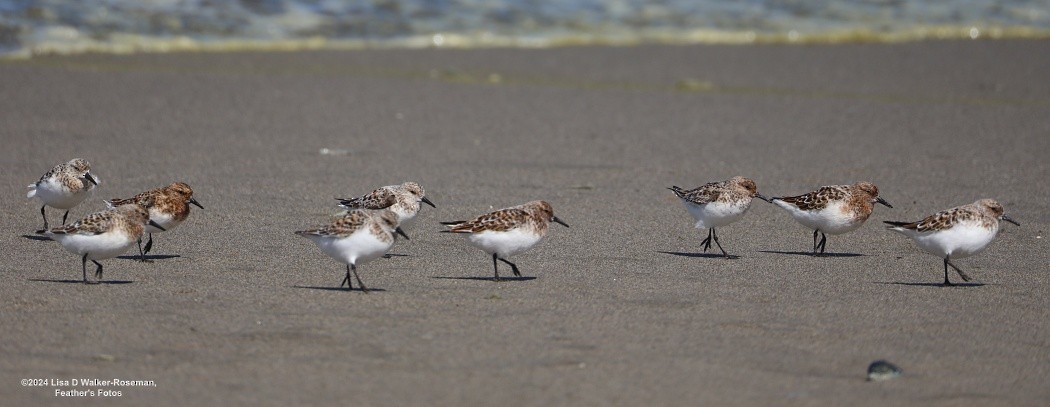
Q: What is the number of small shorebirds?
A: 9